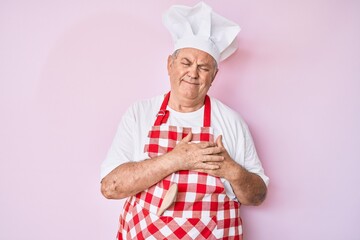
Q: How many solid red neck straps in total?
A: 2